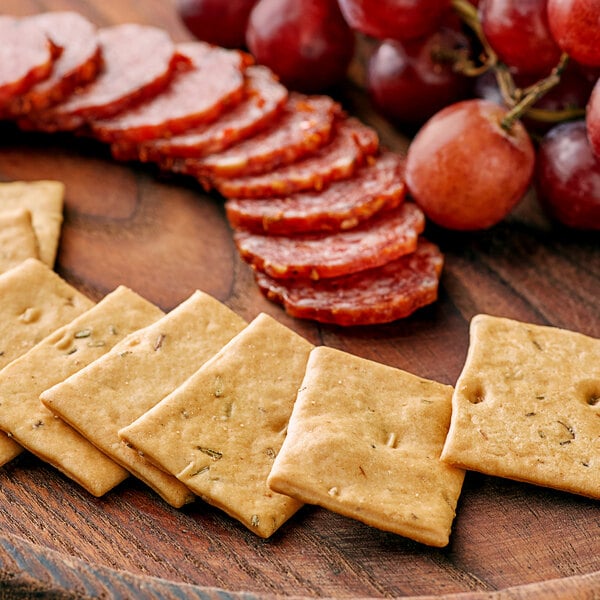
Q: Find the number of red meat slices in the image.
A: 10